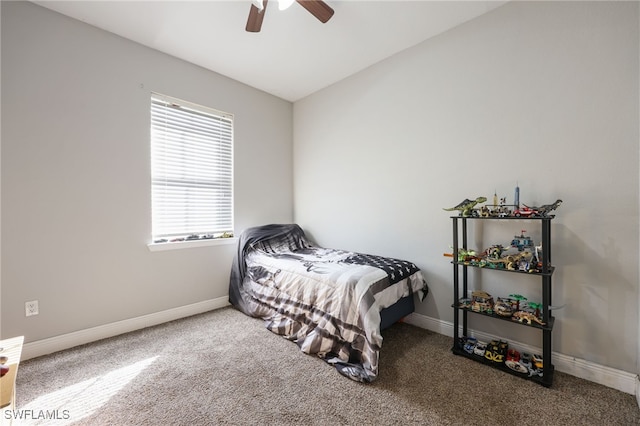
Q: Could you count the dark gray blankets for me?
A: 1